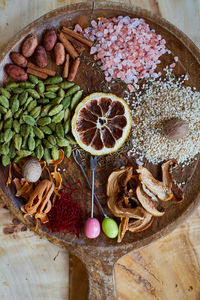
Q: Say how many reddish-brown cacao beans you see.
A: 6